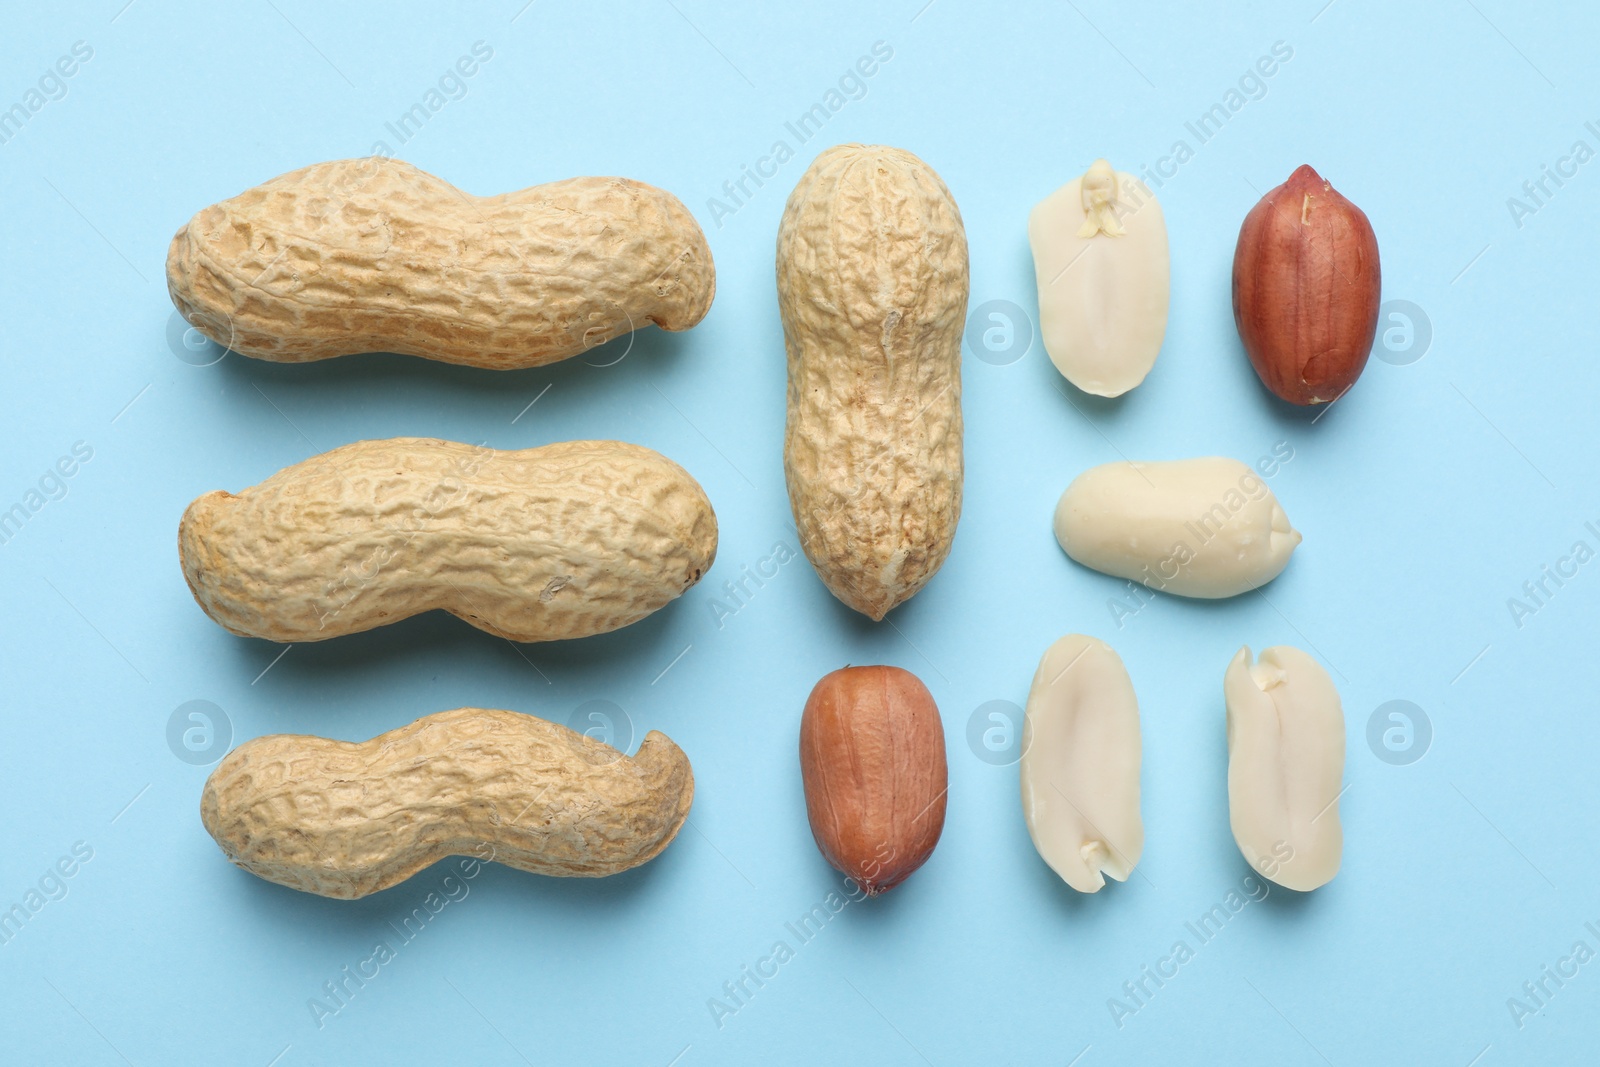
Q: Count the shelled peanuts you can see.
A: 6